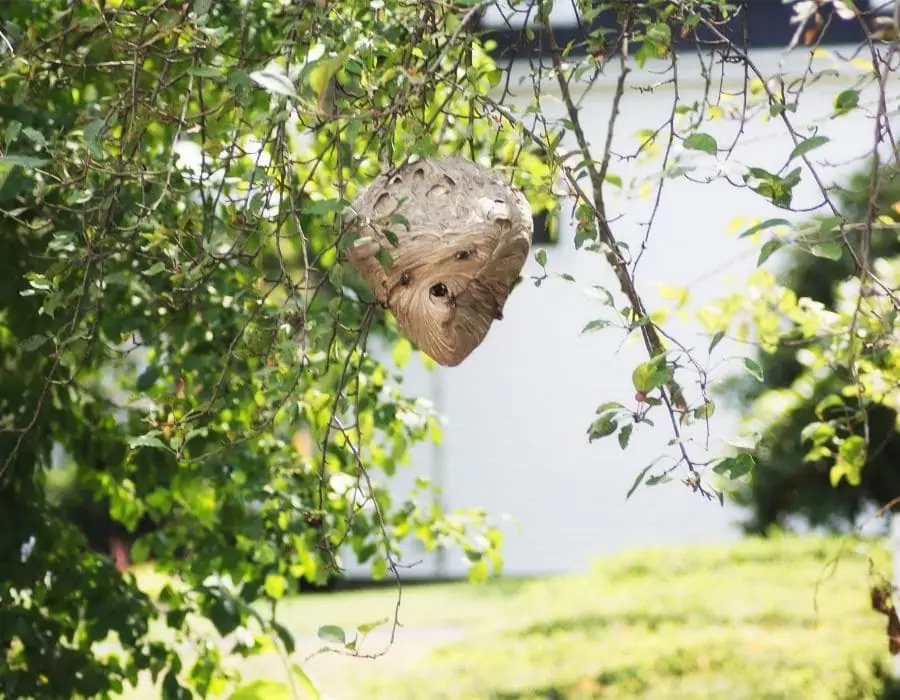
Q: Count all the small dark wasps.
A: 3